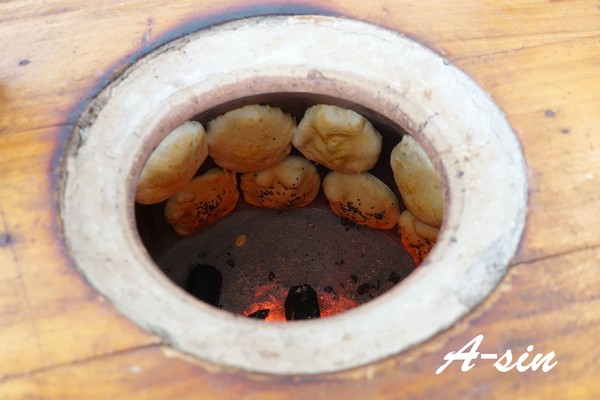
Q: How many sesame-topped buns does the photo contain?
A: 4